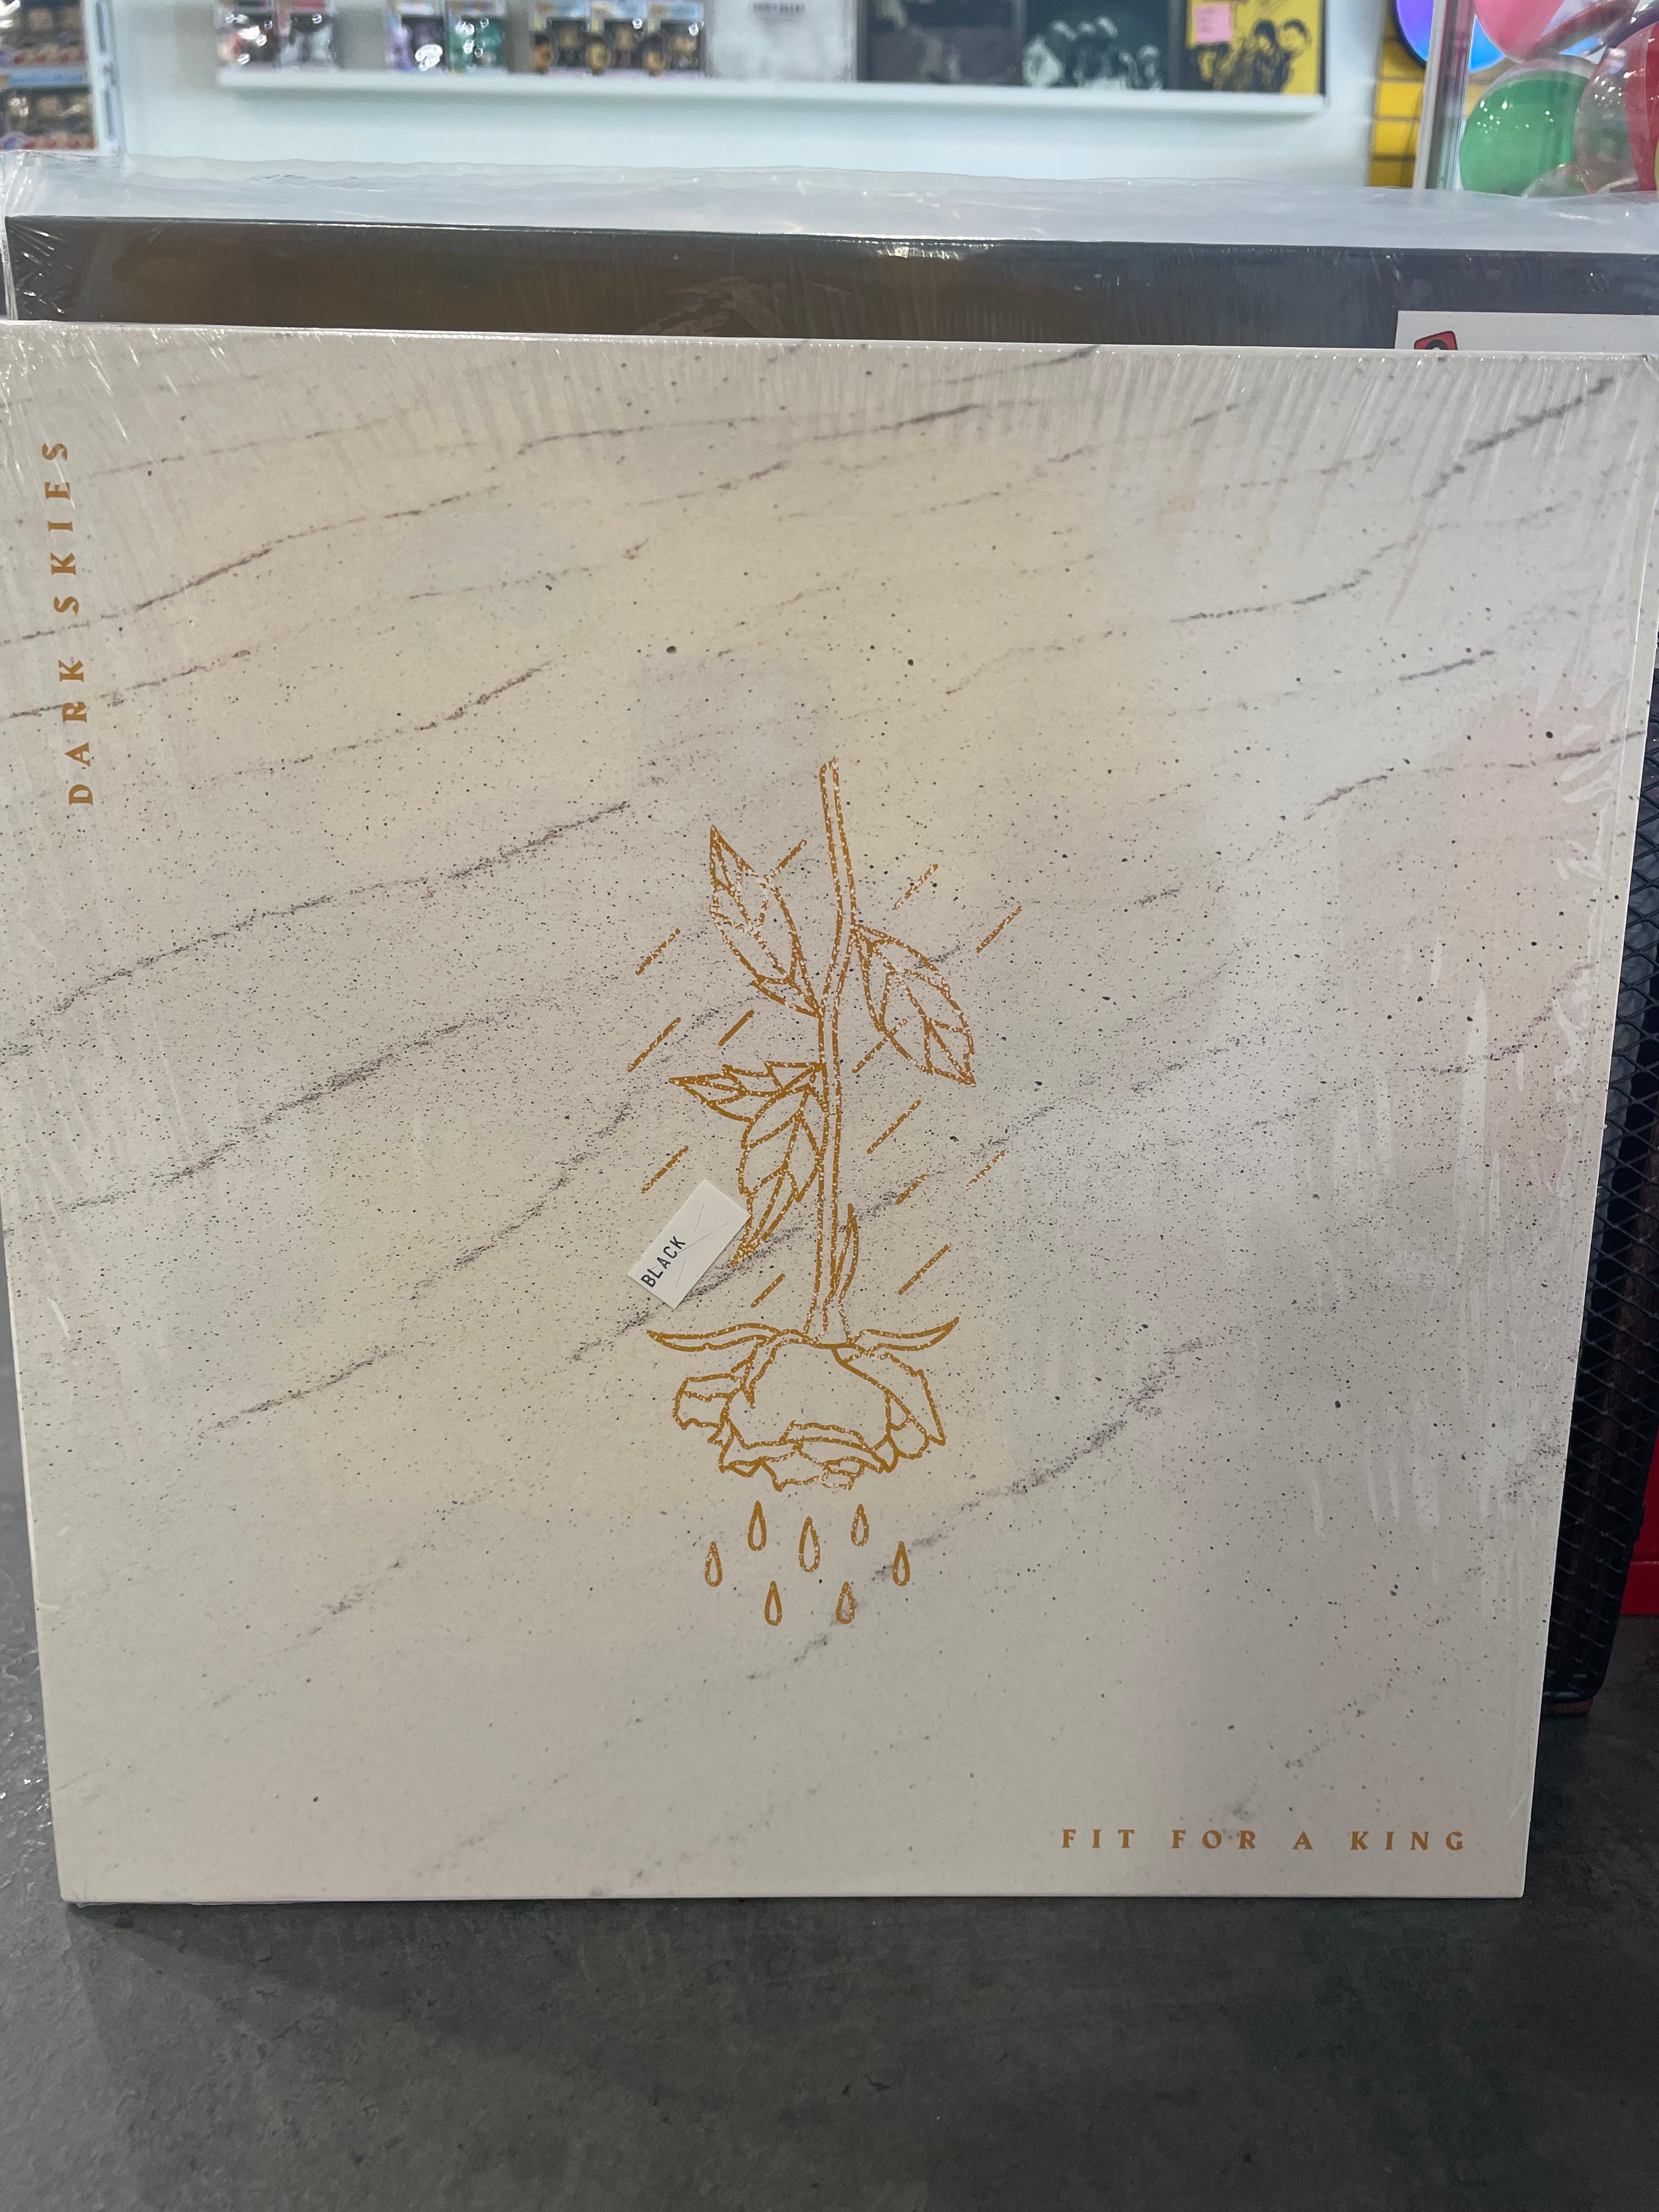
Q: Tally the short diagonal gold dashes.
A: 13